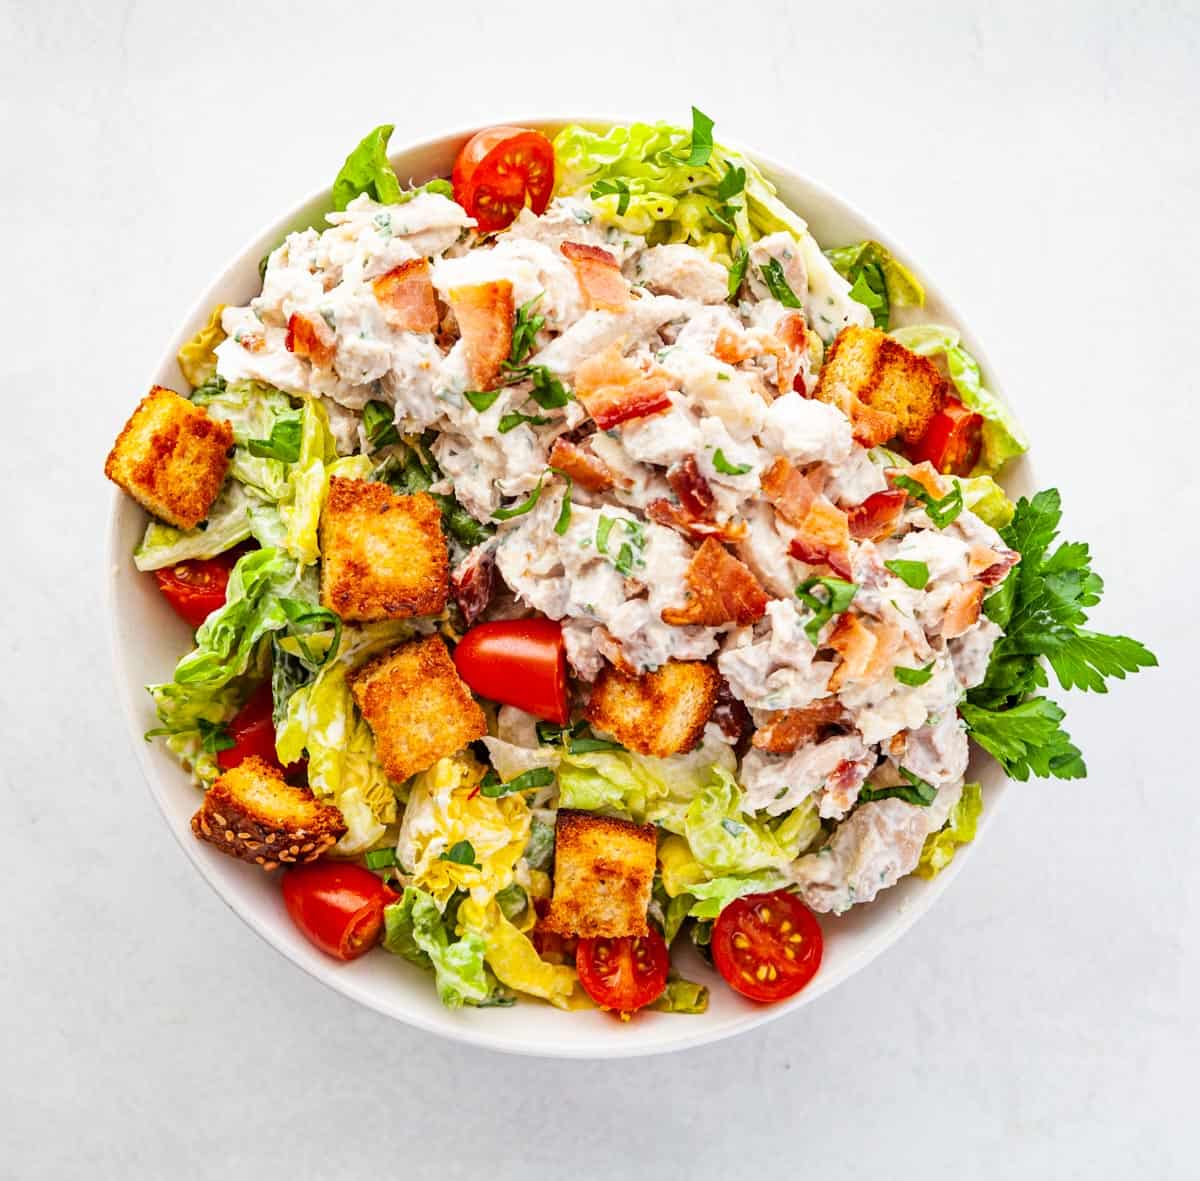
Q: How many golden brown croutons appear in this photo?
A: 7